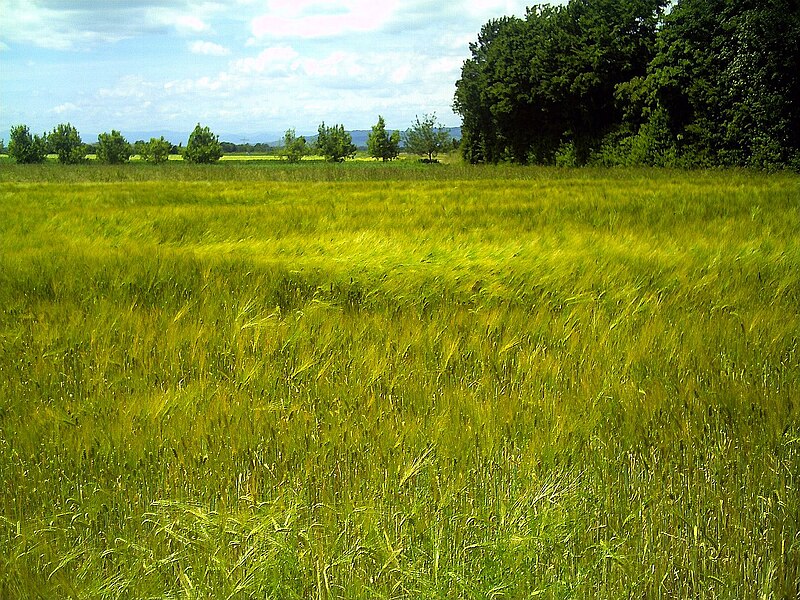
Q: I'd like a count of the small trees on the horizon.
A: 9